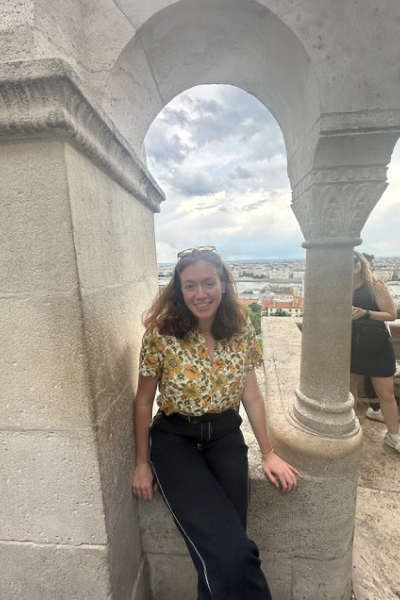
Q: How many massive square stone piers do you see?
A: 1